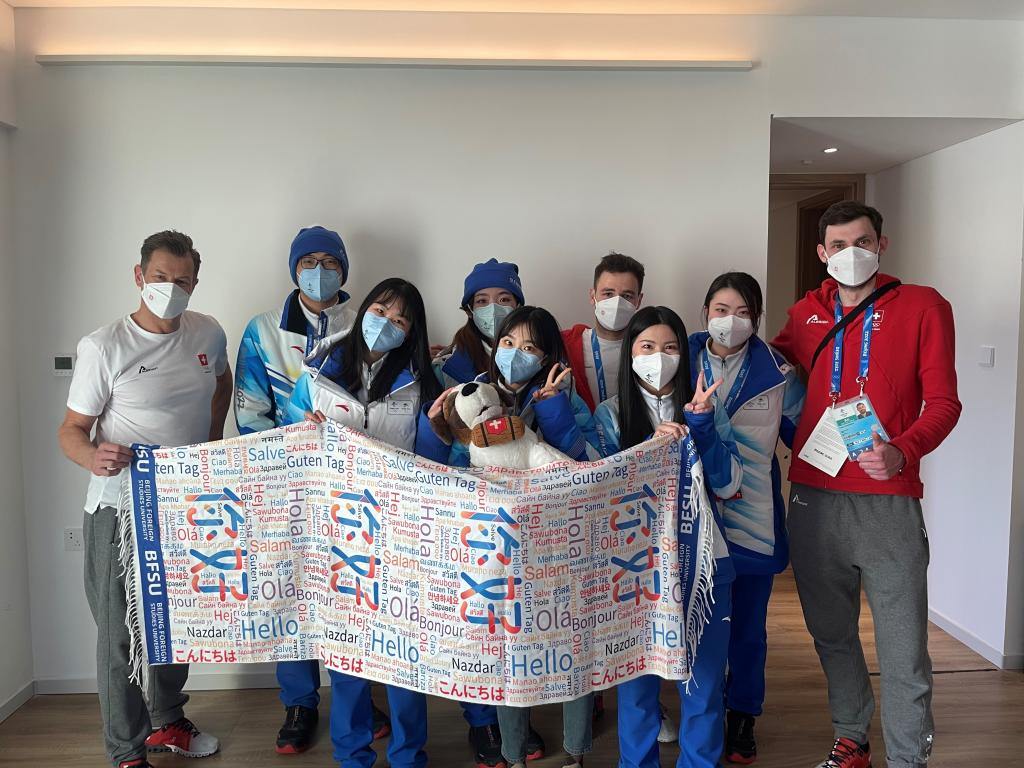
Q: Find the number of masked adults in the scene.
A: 9